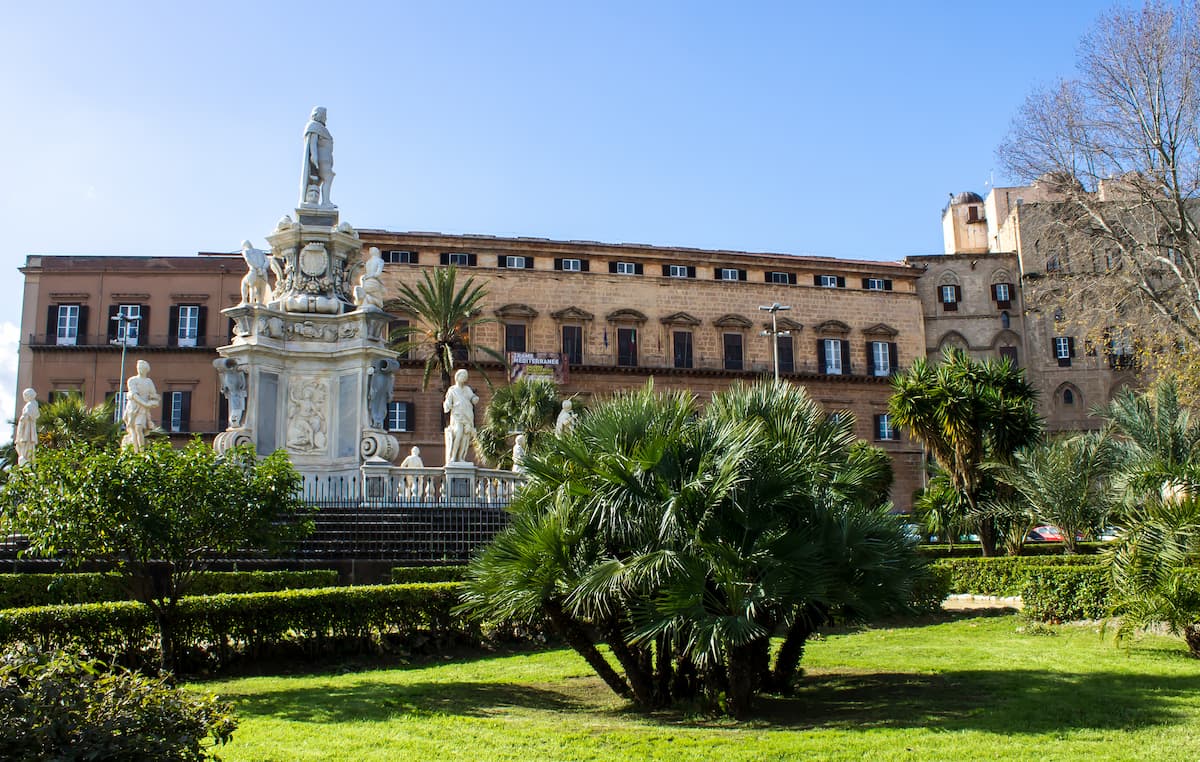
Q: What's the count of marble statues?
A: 9